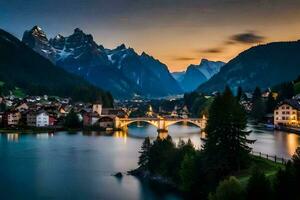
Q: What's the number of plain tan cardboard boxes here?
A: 0